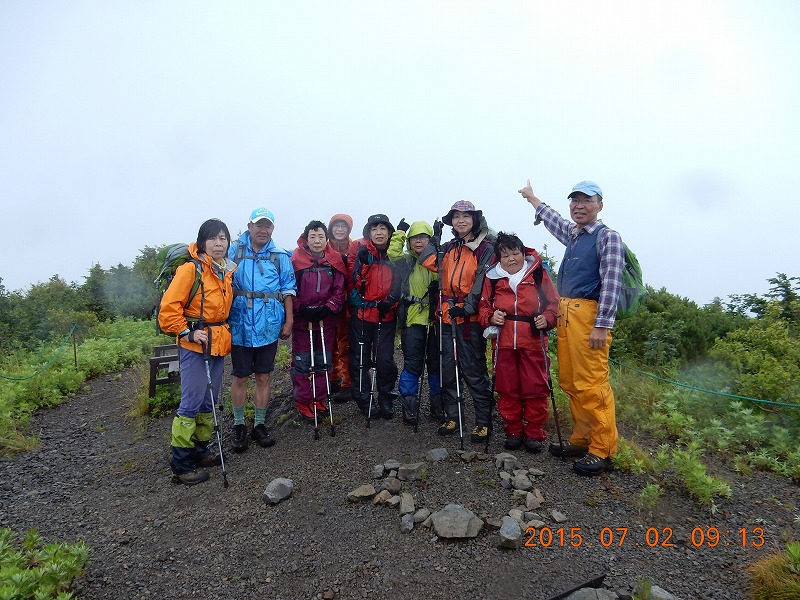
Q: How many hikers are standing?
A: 9